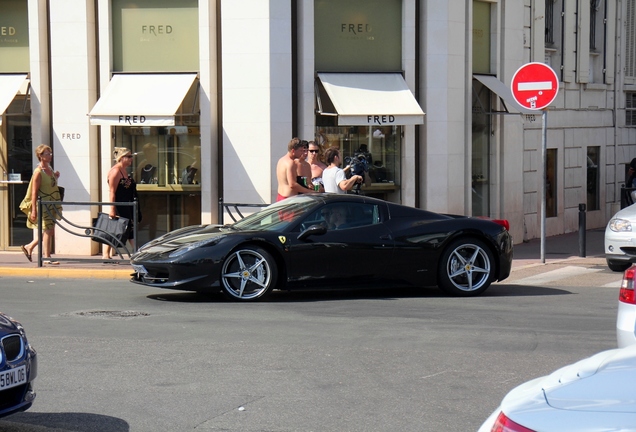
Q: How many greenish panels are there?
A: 4